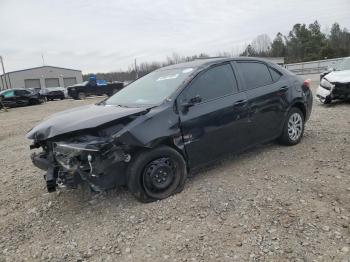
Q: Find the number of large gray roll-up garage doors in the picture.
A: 3